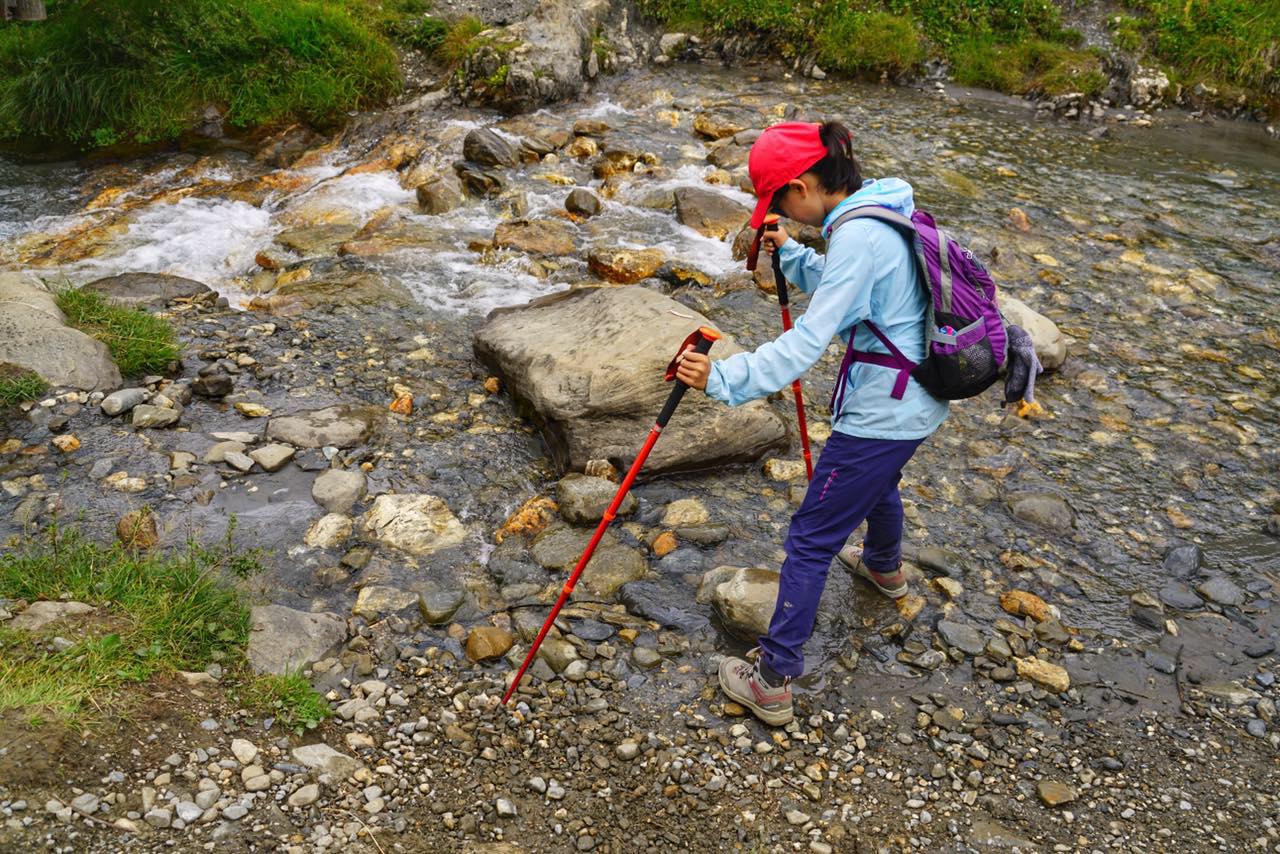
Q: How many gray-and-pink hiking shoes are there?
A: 2